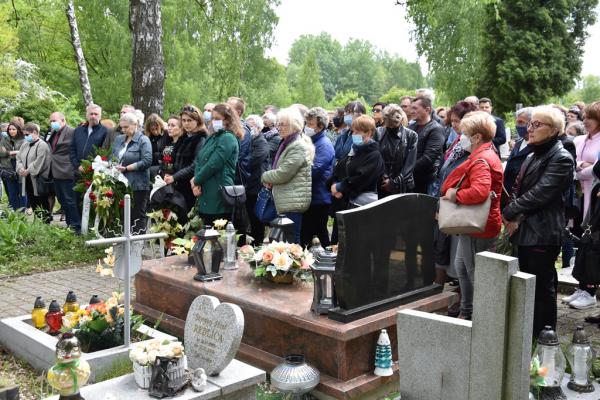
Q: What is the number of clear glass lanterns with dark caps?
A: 2